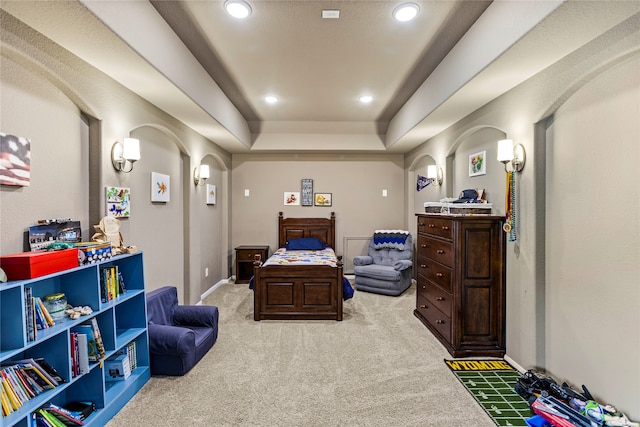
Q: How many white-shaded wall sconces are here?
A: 4